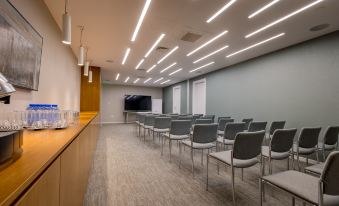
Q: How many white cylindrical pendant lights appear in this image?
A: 4